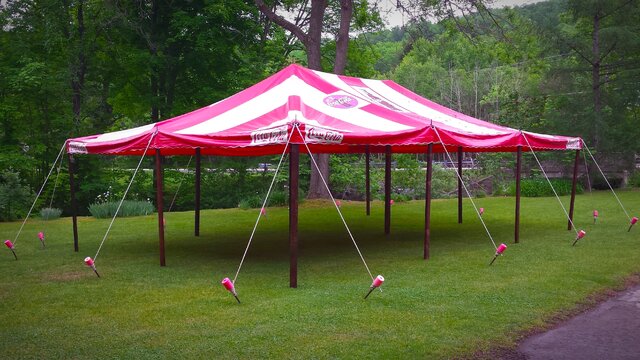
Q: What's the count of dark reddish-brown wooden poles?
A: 10